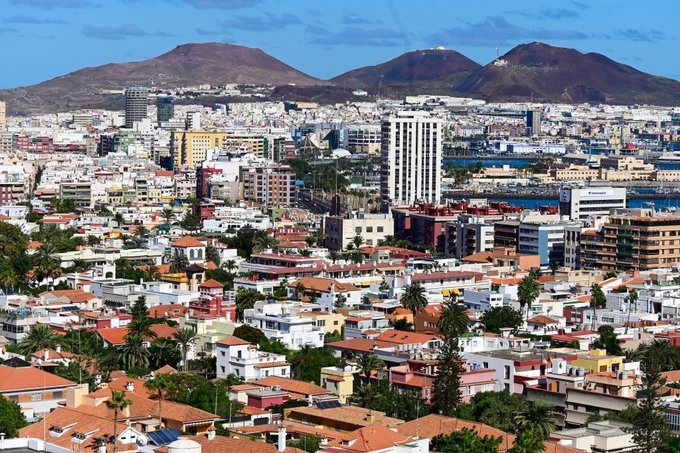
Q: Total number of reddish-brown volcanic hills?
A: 3